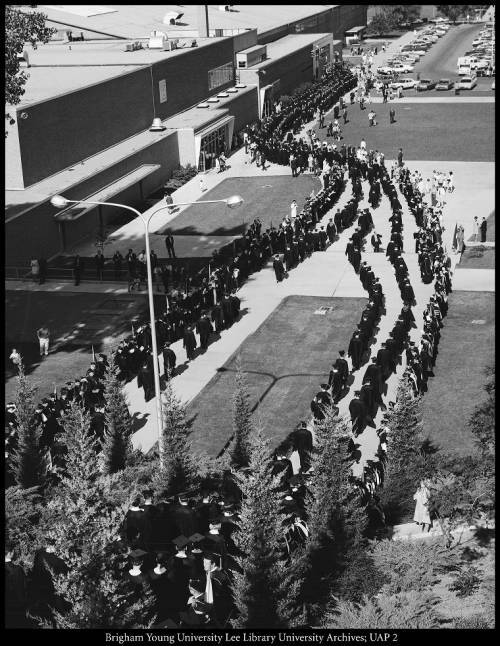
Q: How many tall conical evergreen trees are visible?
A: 8